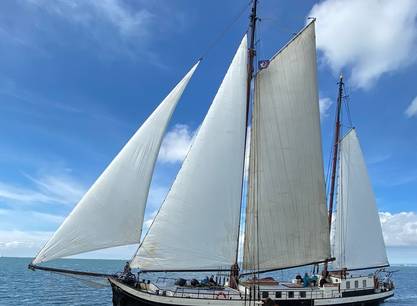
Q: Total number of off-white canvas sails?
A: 4